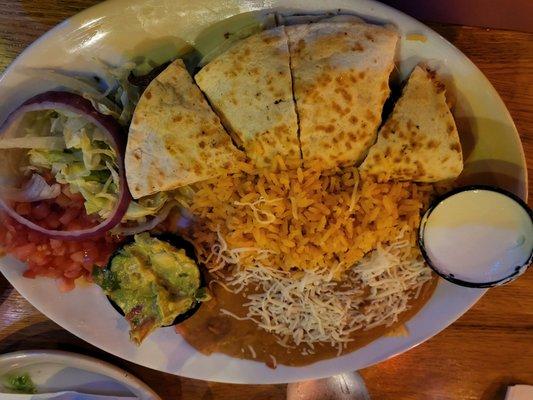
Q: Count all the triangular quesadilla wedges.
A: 4